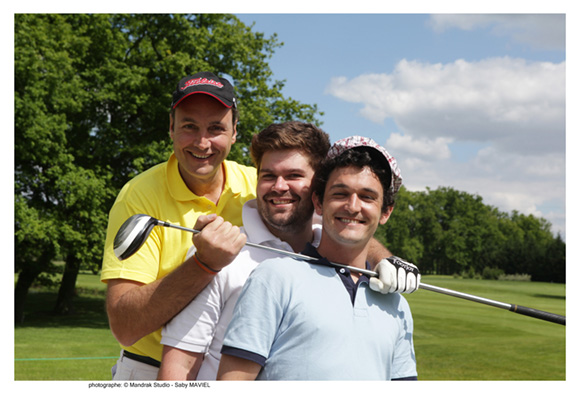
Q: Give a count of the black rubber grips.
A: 1